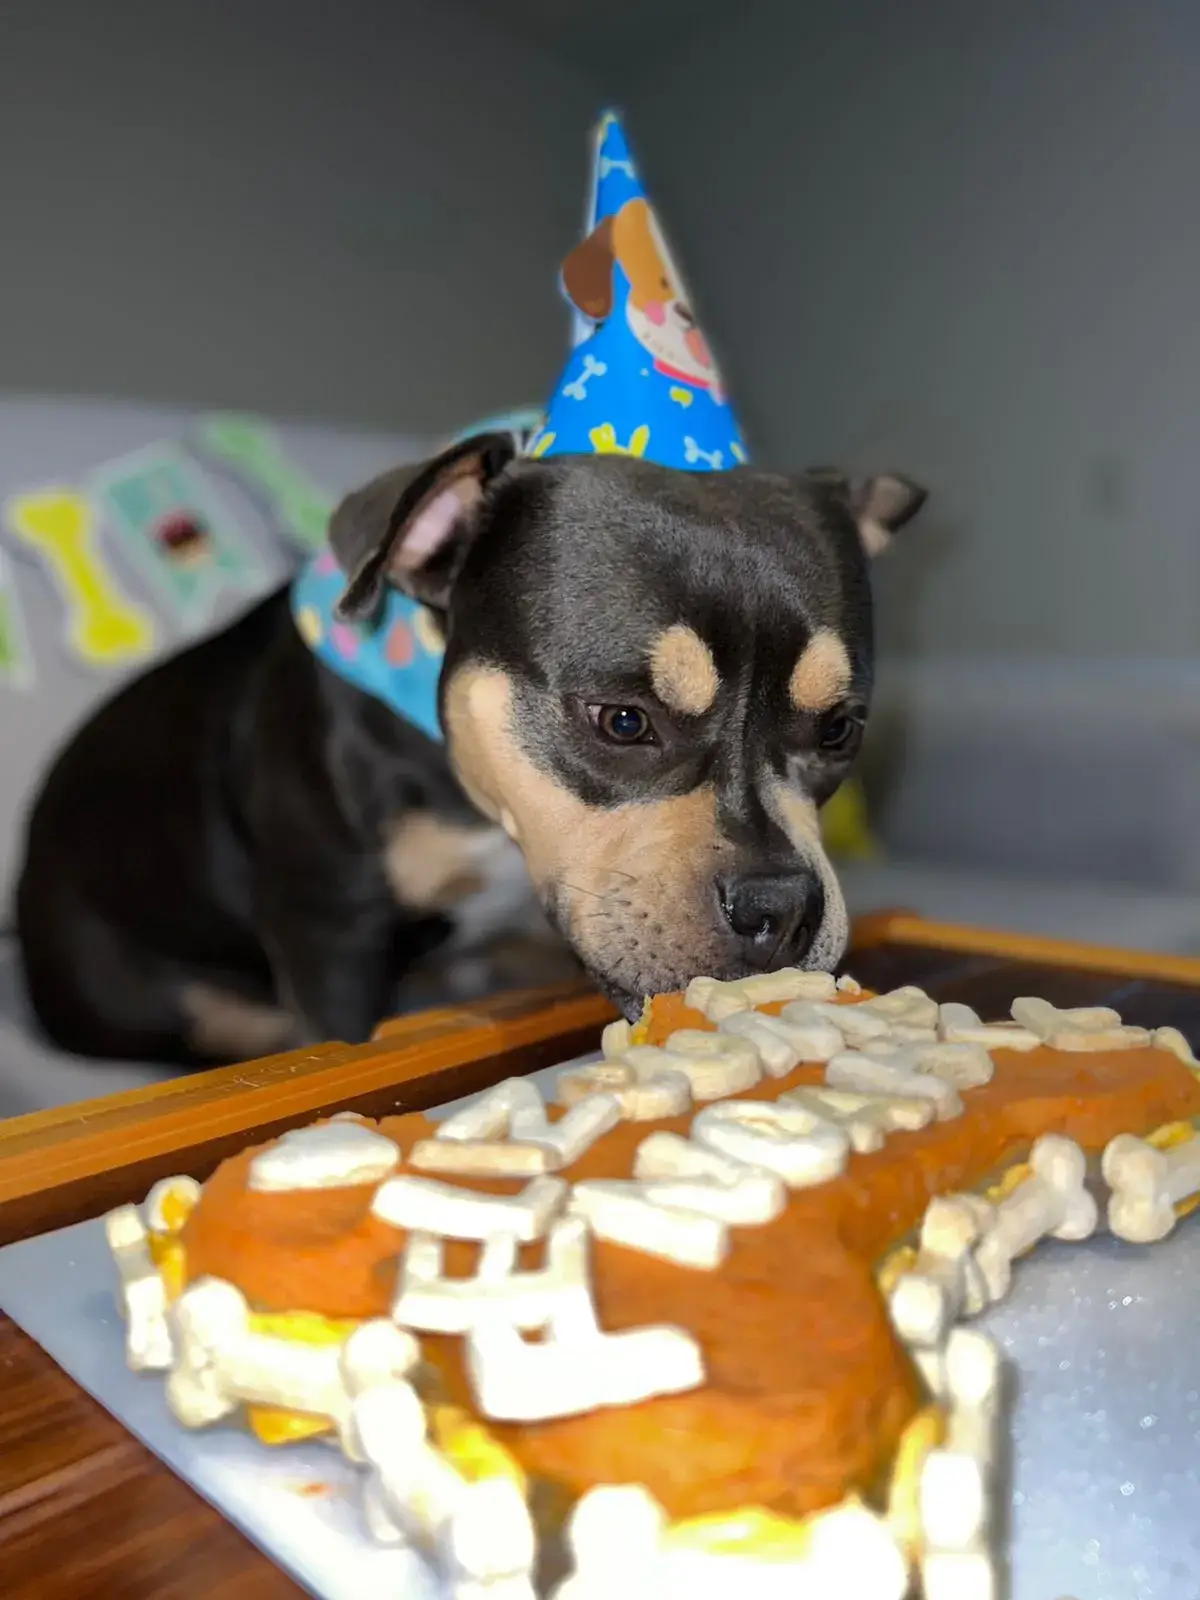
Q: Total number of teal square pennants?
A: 1